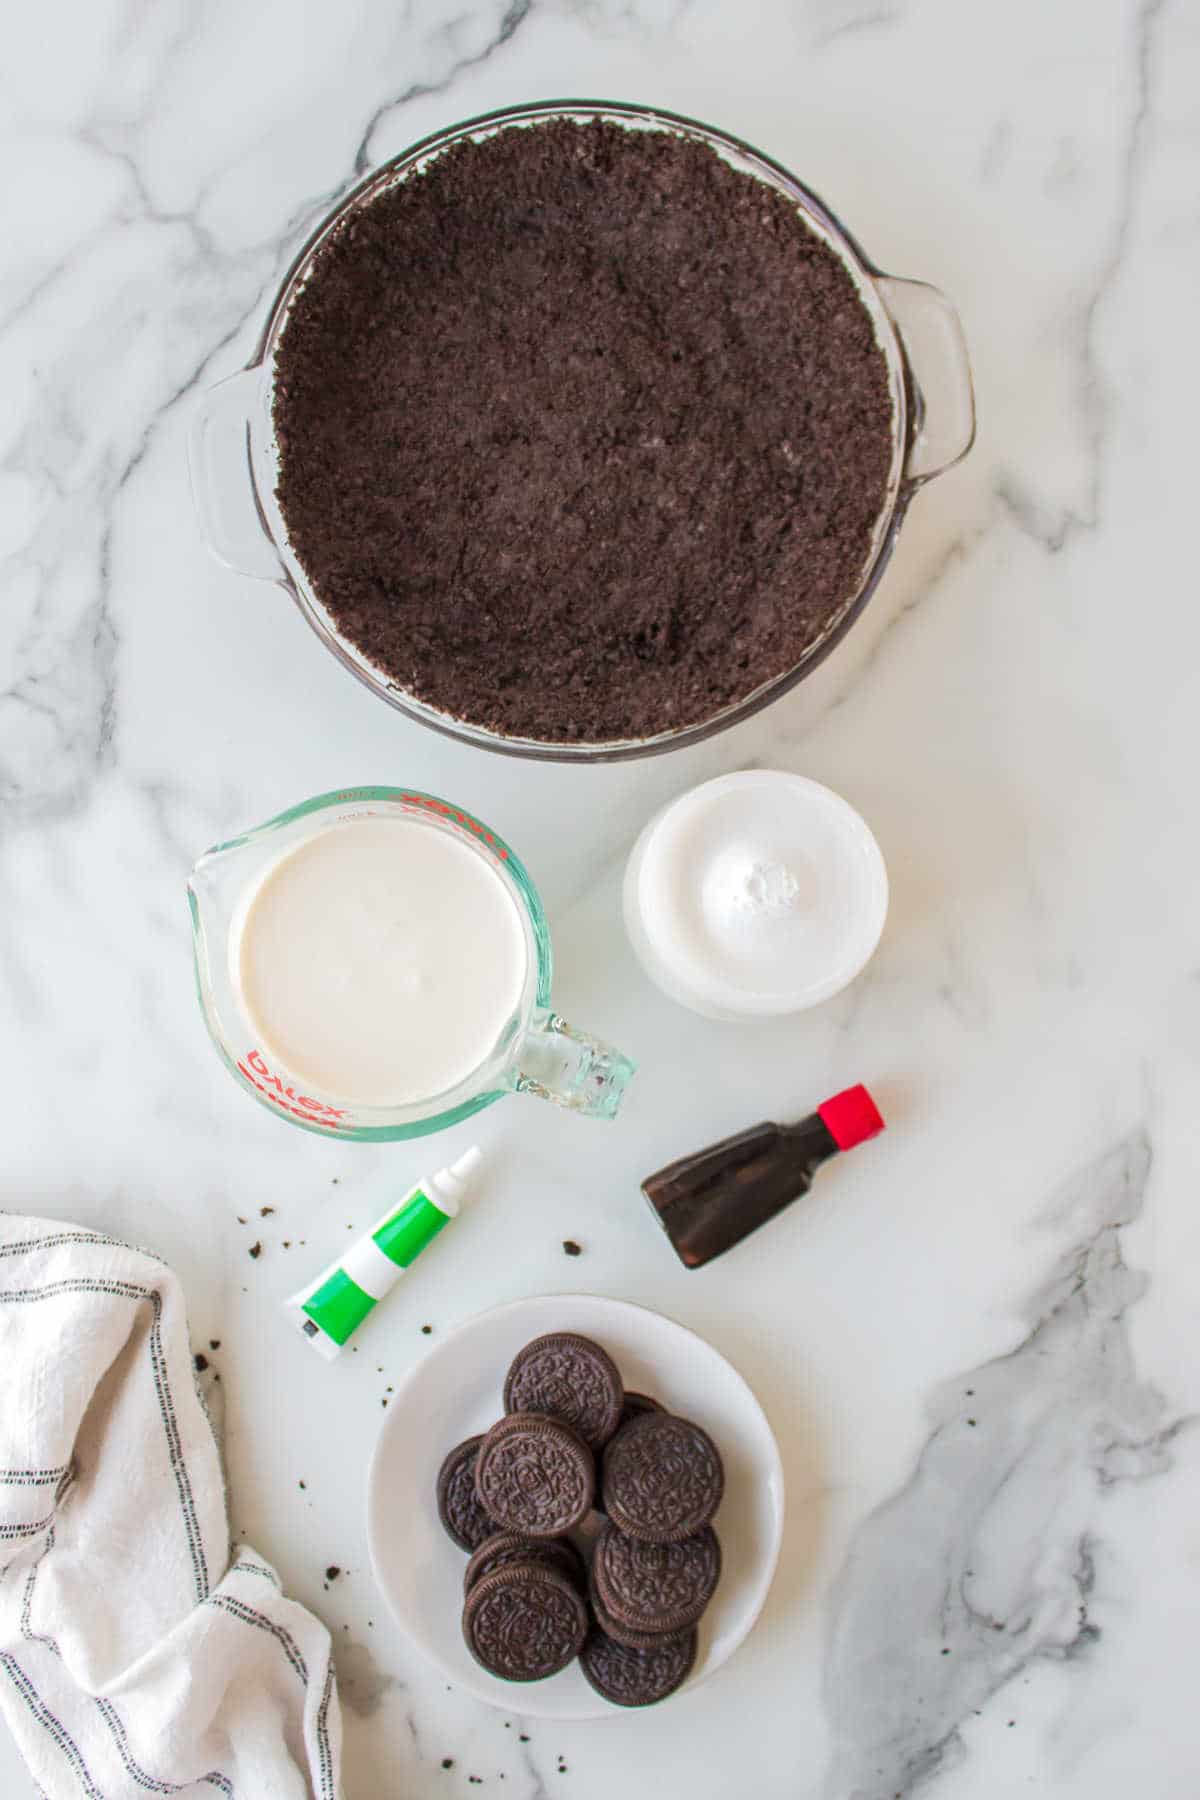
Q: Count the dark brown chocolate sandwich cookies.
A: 10